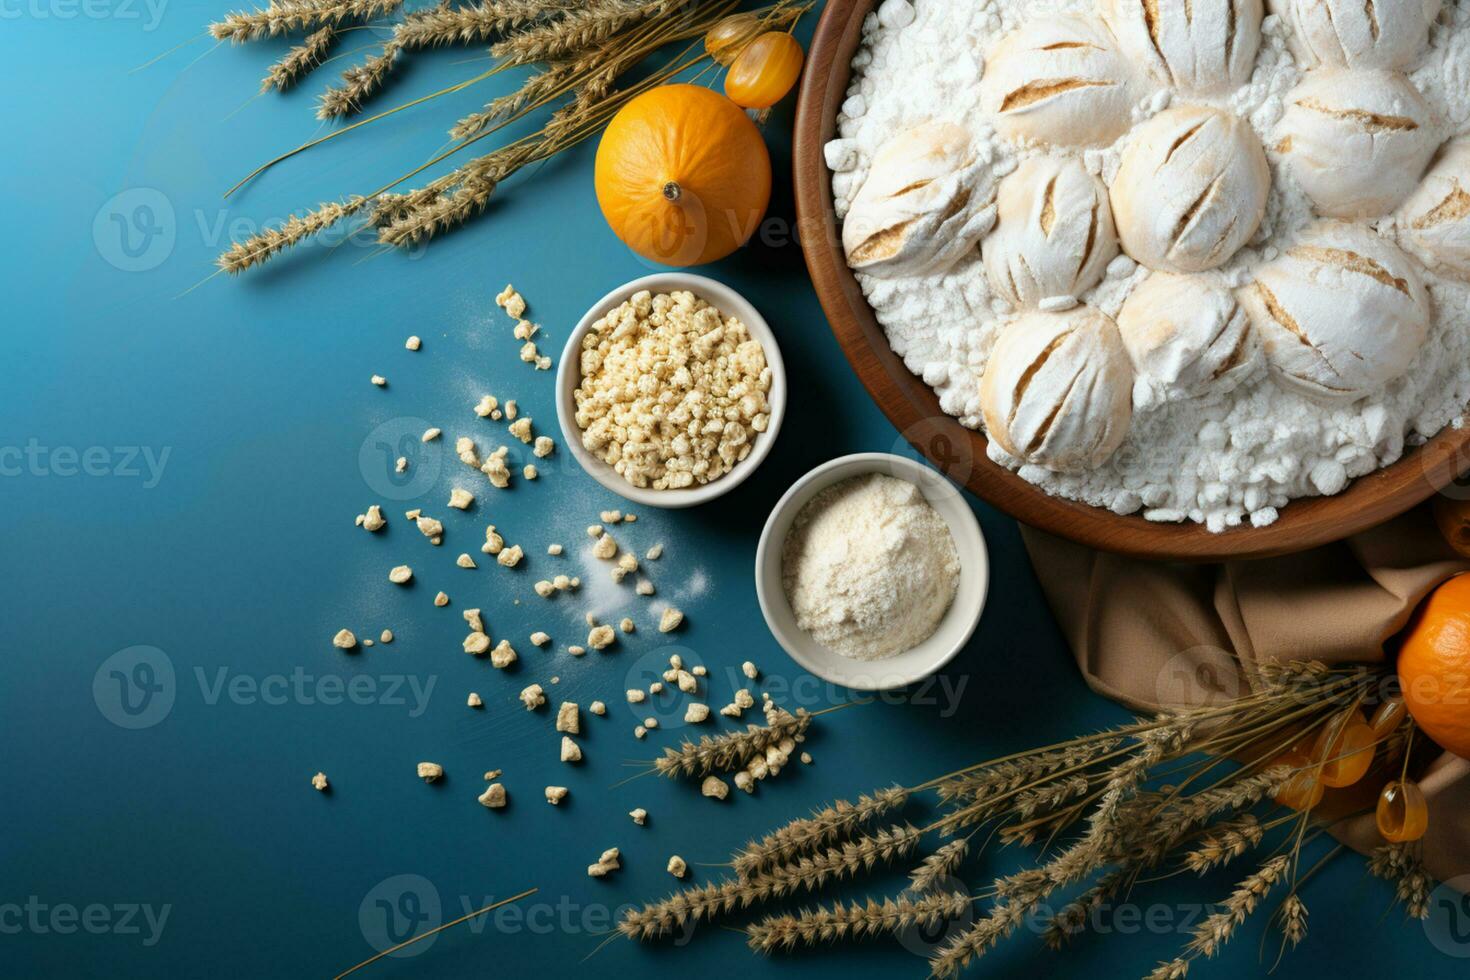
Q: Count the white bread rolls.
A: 11